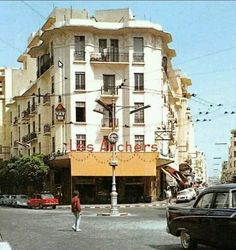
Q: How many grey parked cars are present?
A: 2